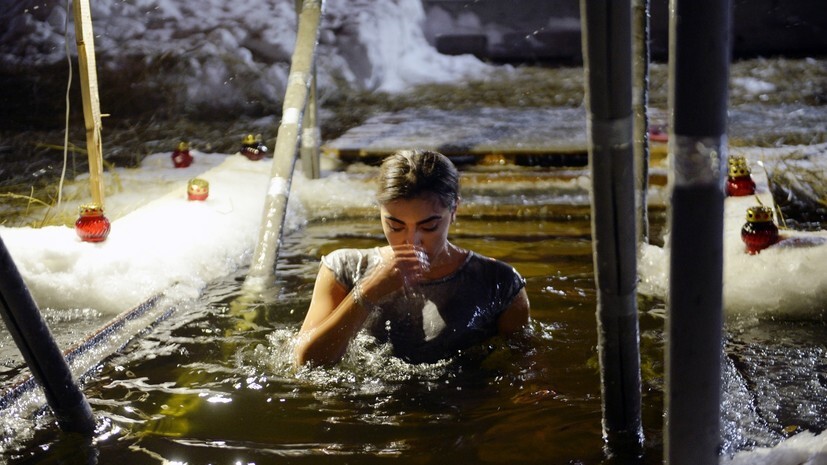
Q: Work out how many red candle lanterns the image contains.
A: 6